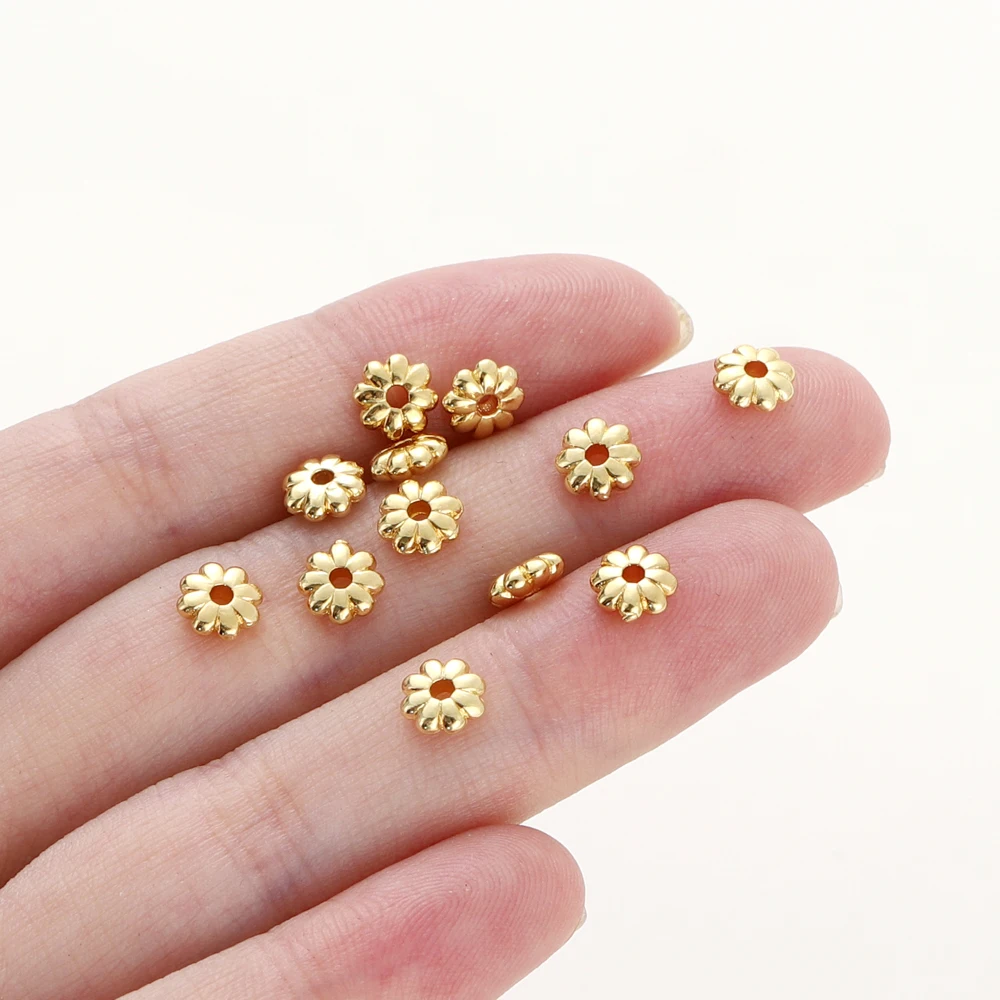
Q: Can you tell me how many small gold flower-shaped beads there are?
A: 12